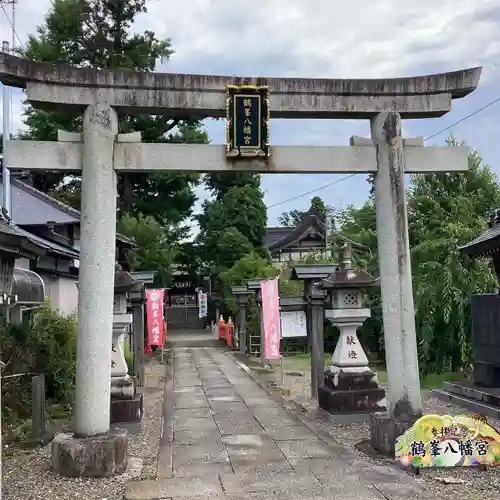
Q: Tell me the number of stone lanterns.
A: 2